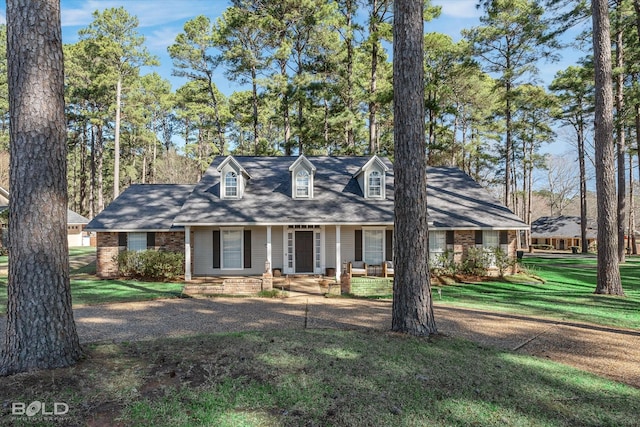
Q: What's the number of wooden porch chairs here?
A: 2